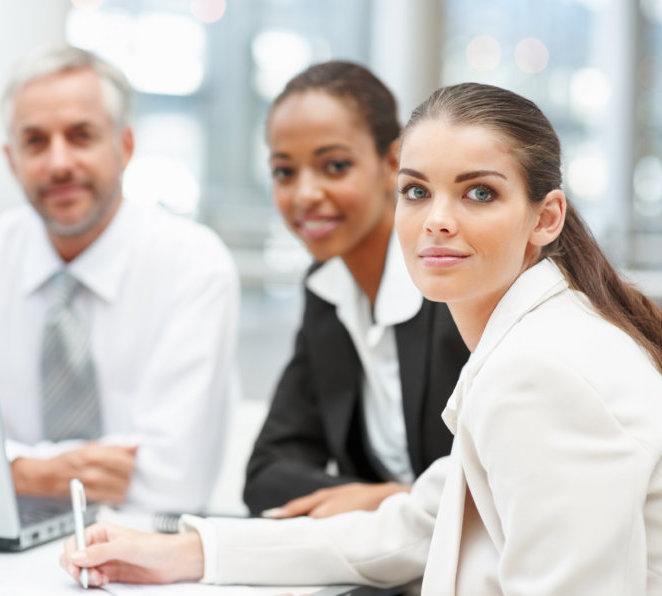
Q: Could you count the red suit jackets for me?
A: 0